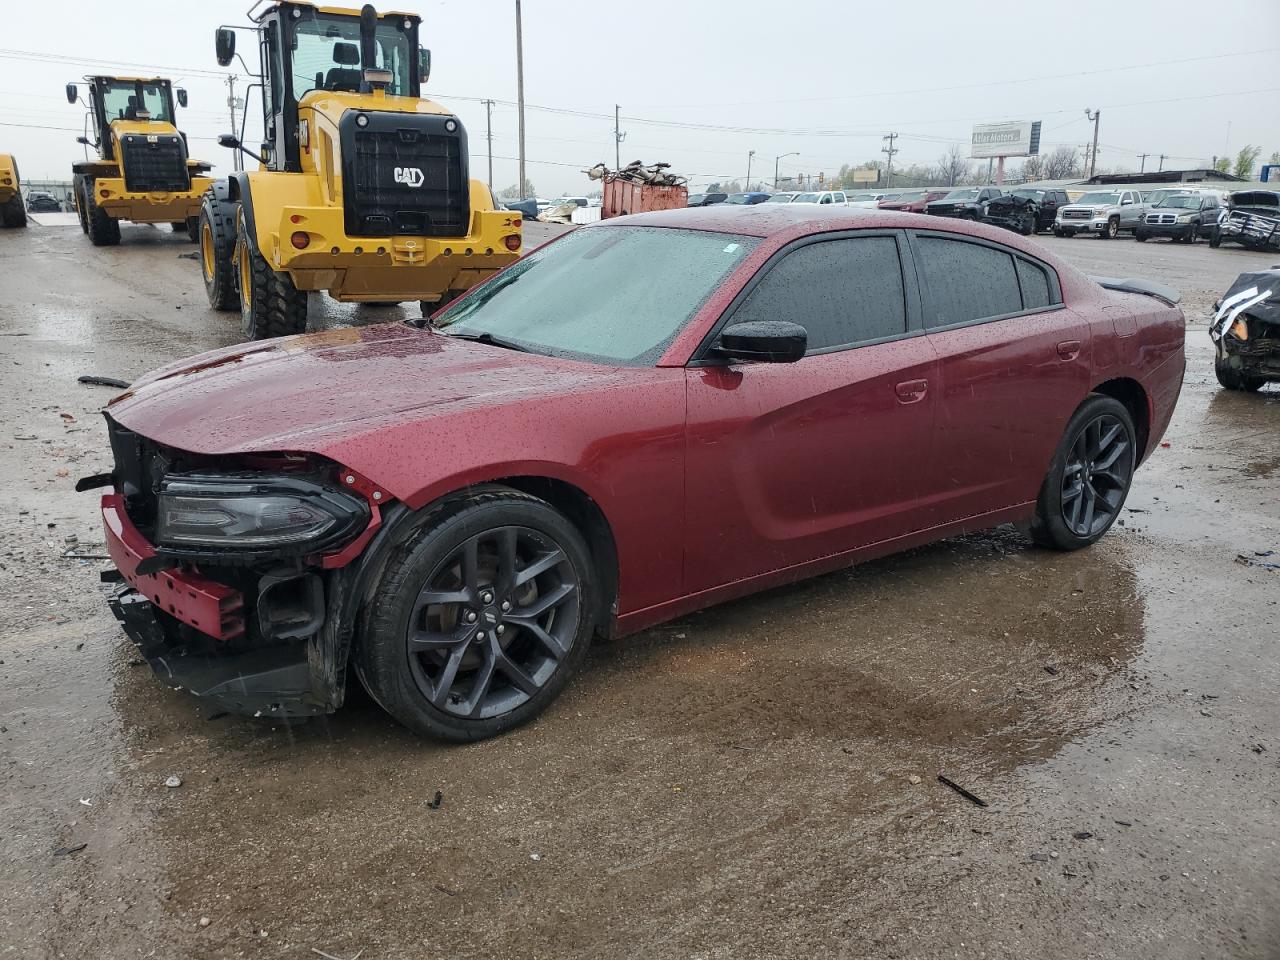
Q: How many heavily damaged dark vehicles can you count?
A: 3